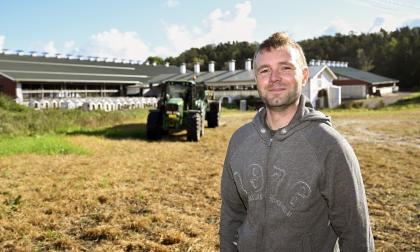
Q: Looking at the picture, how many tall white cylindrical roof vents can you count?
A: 5